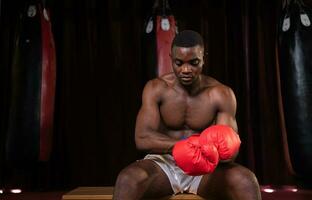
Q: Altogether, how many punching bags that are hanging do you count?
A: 3